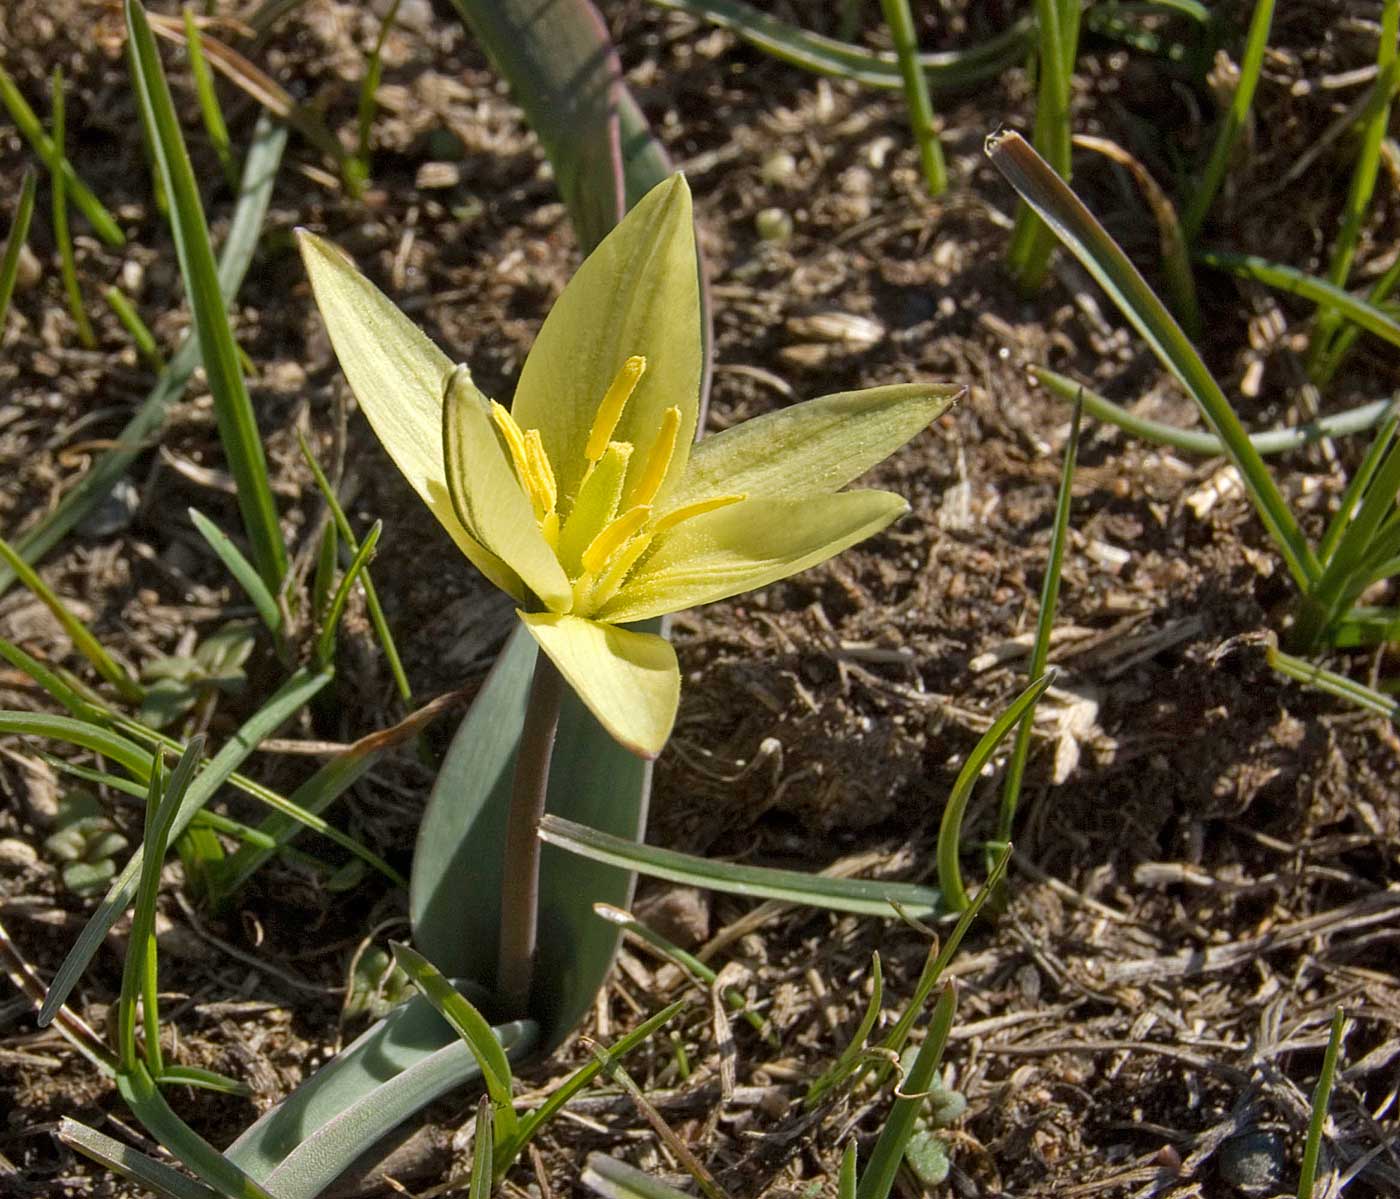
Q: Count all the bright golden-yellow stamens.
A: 6